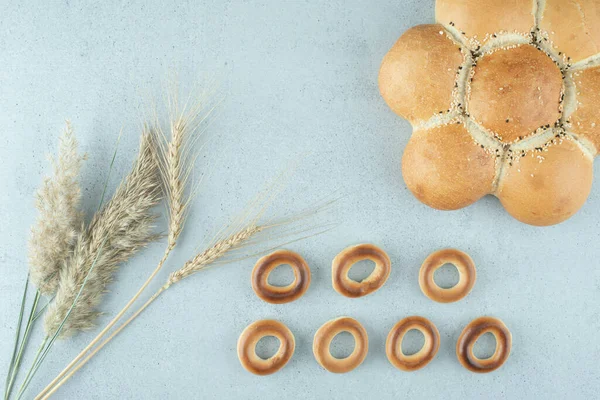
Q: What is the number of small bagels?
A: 7